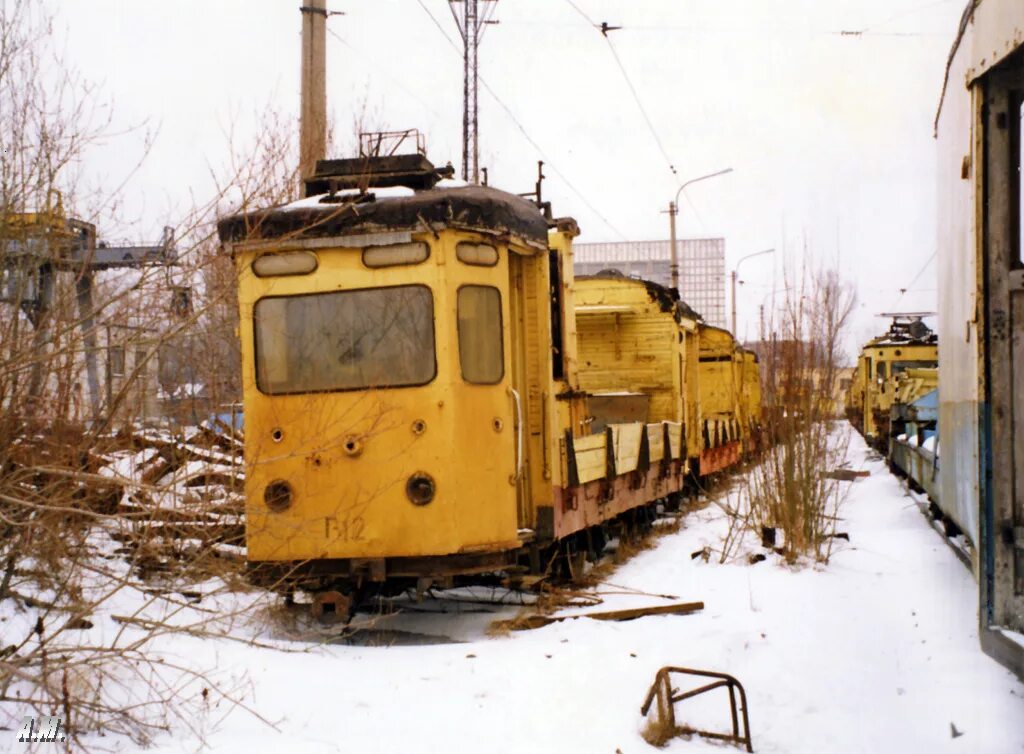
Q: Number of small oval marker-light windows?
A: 3